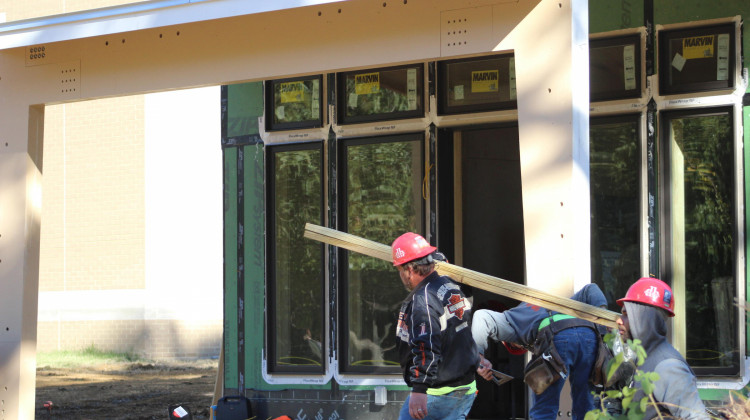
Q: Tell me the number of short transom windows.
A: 5